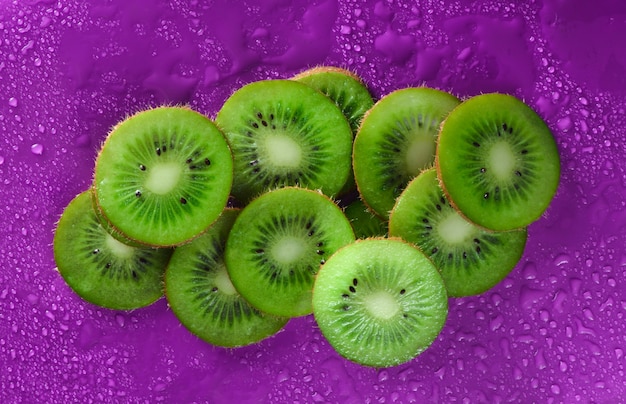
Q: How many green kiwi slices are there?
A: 11